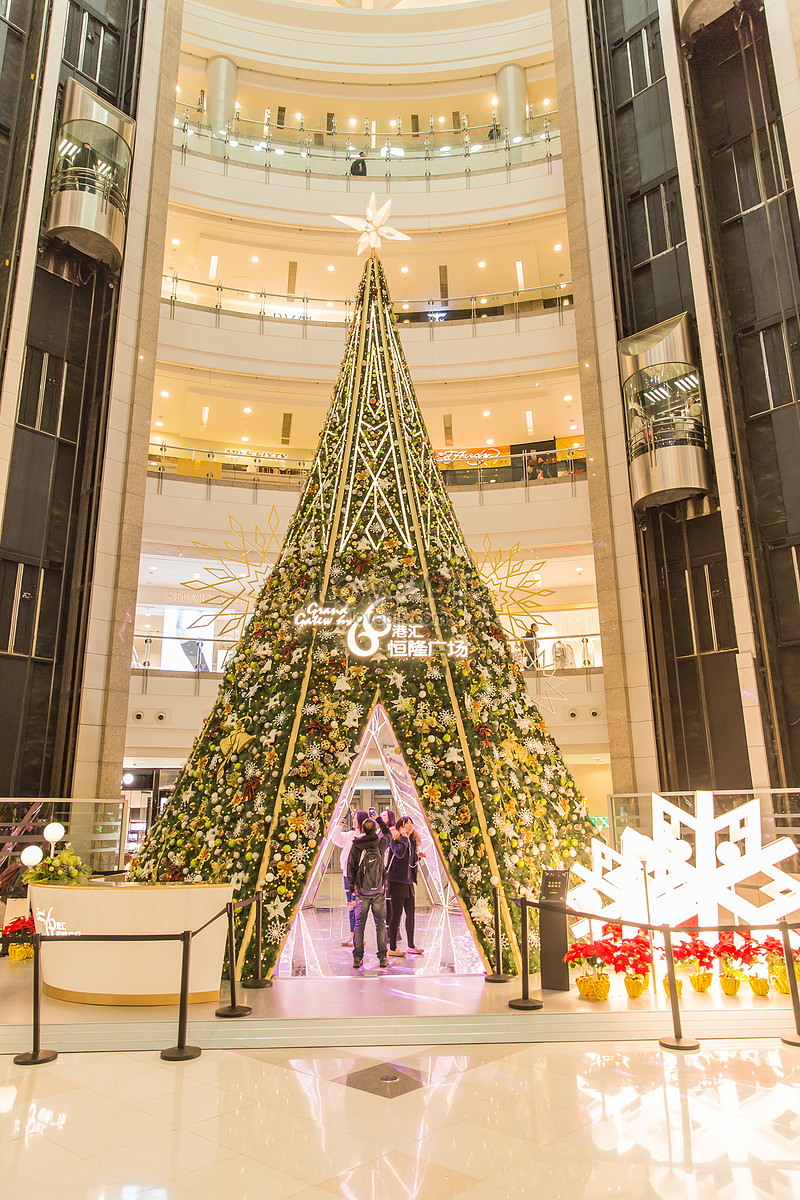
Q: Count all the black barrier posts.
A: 8